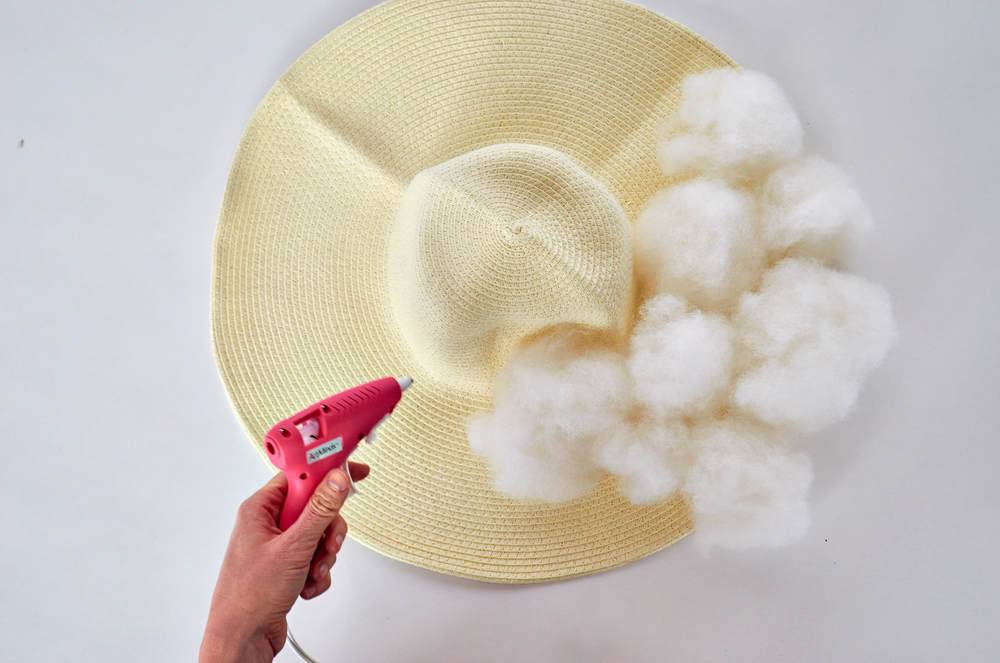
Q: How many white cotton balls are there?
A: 8